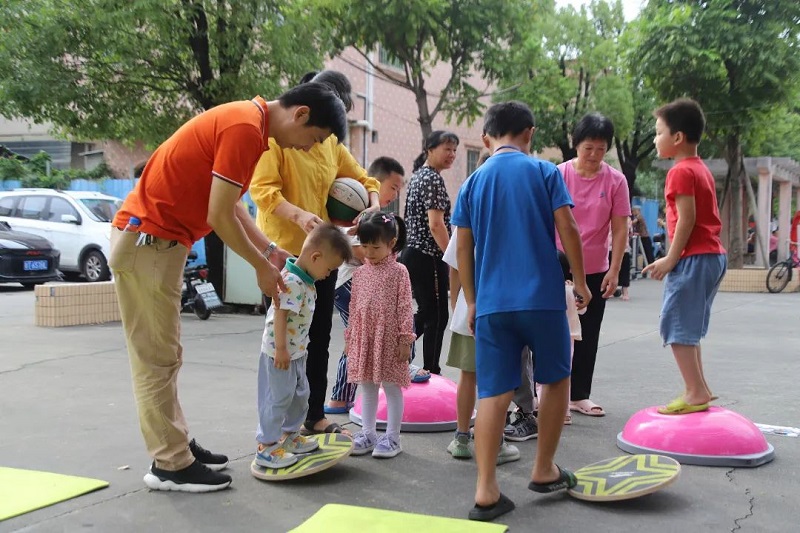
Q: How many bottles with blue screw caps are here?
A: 1